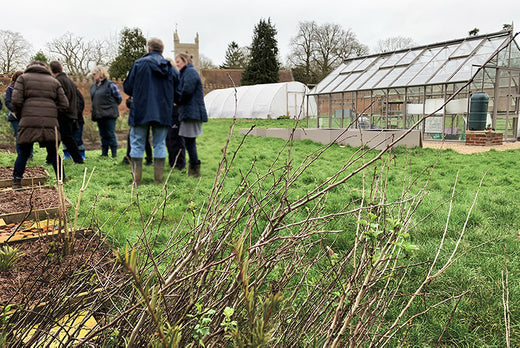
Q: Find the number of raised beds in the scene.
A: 3